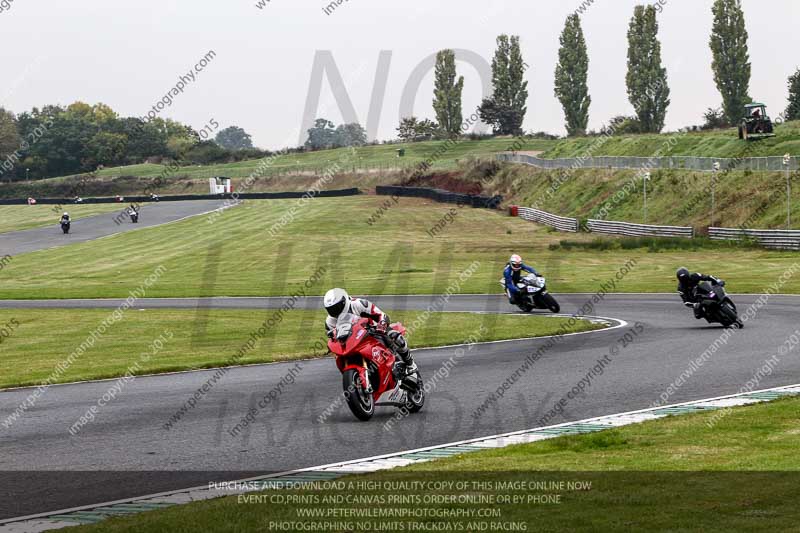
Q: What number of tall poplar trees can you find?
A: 5